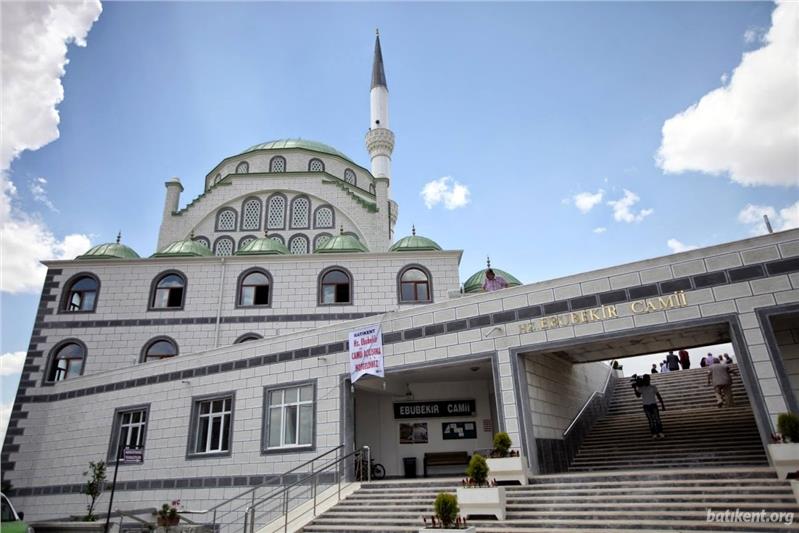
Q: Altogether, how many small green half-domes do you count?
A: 6